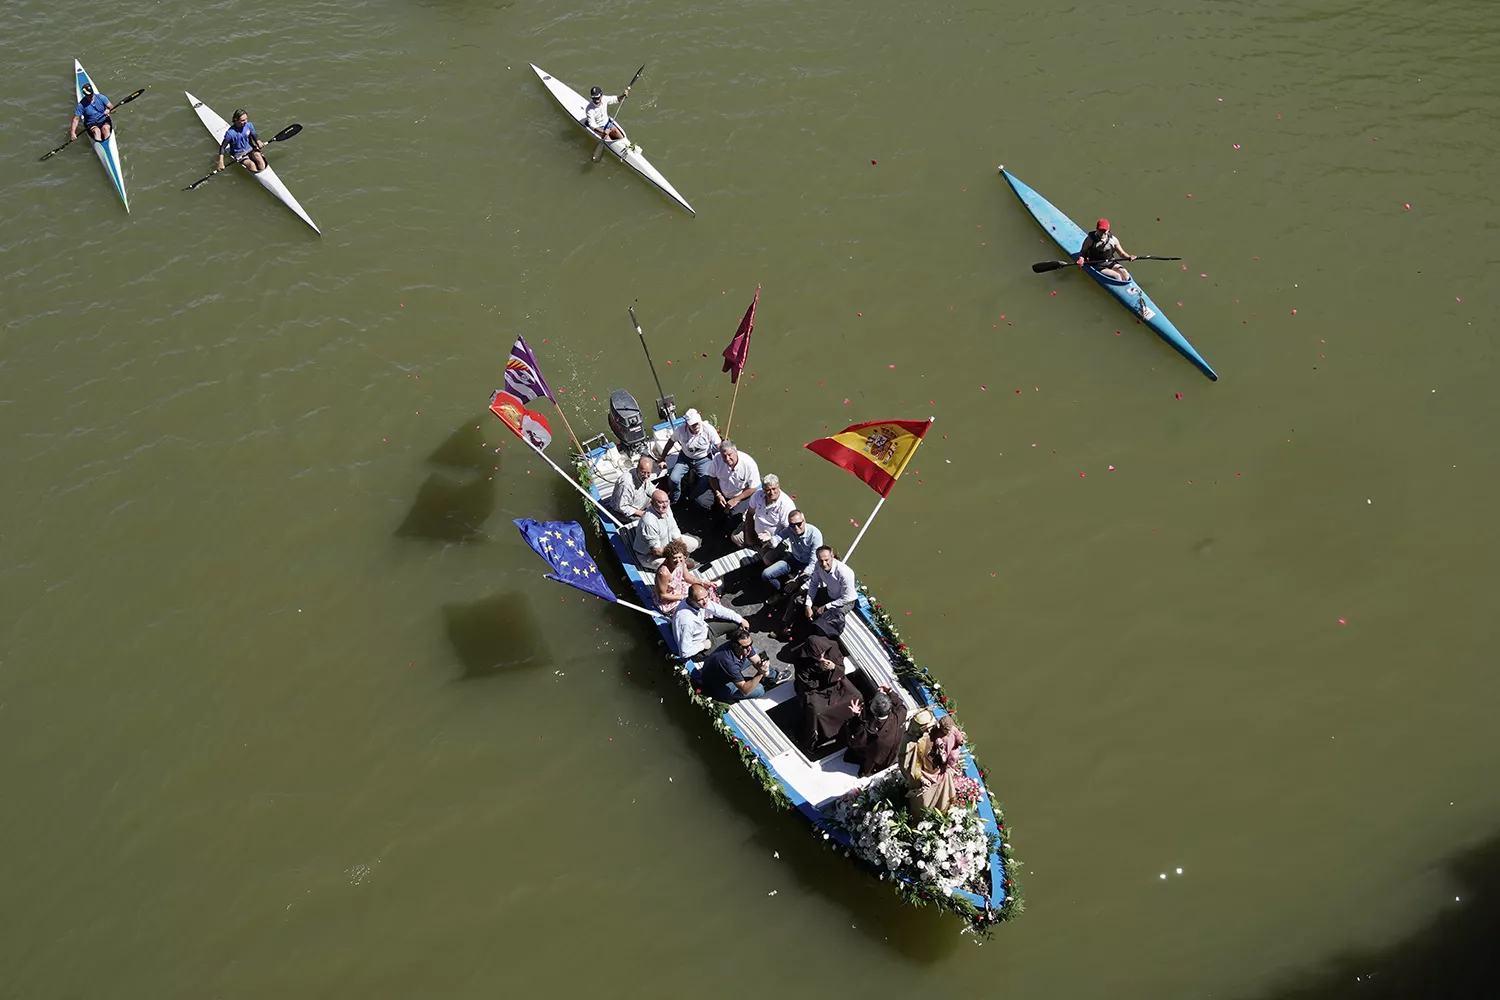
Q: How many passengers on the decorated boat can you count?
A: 12